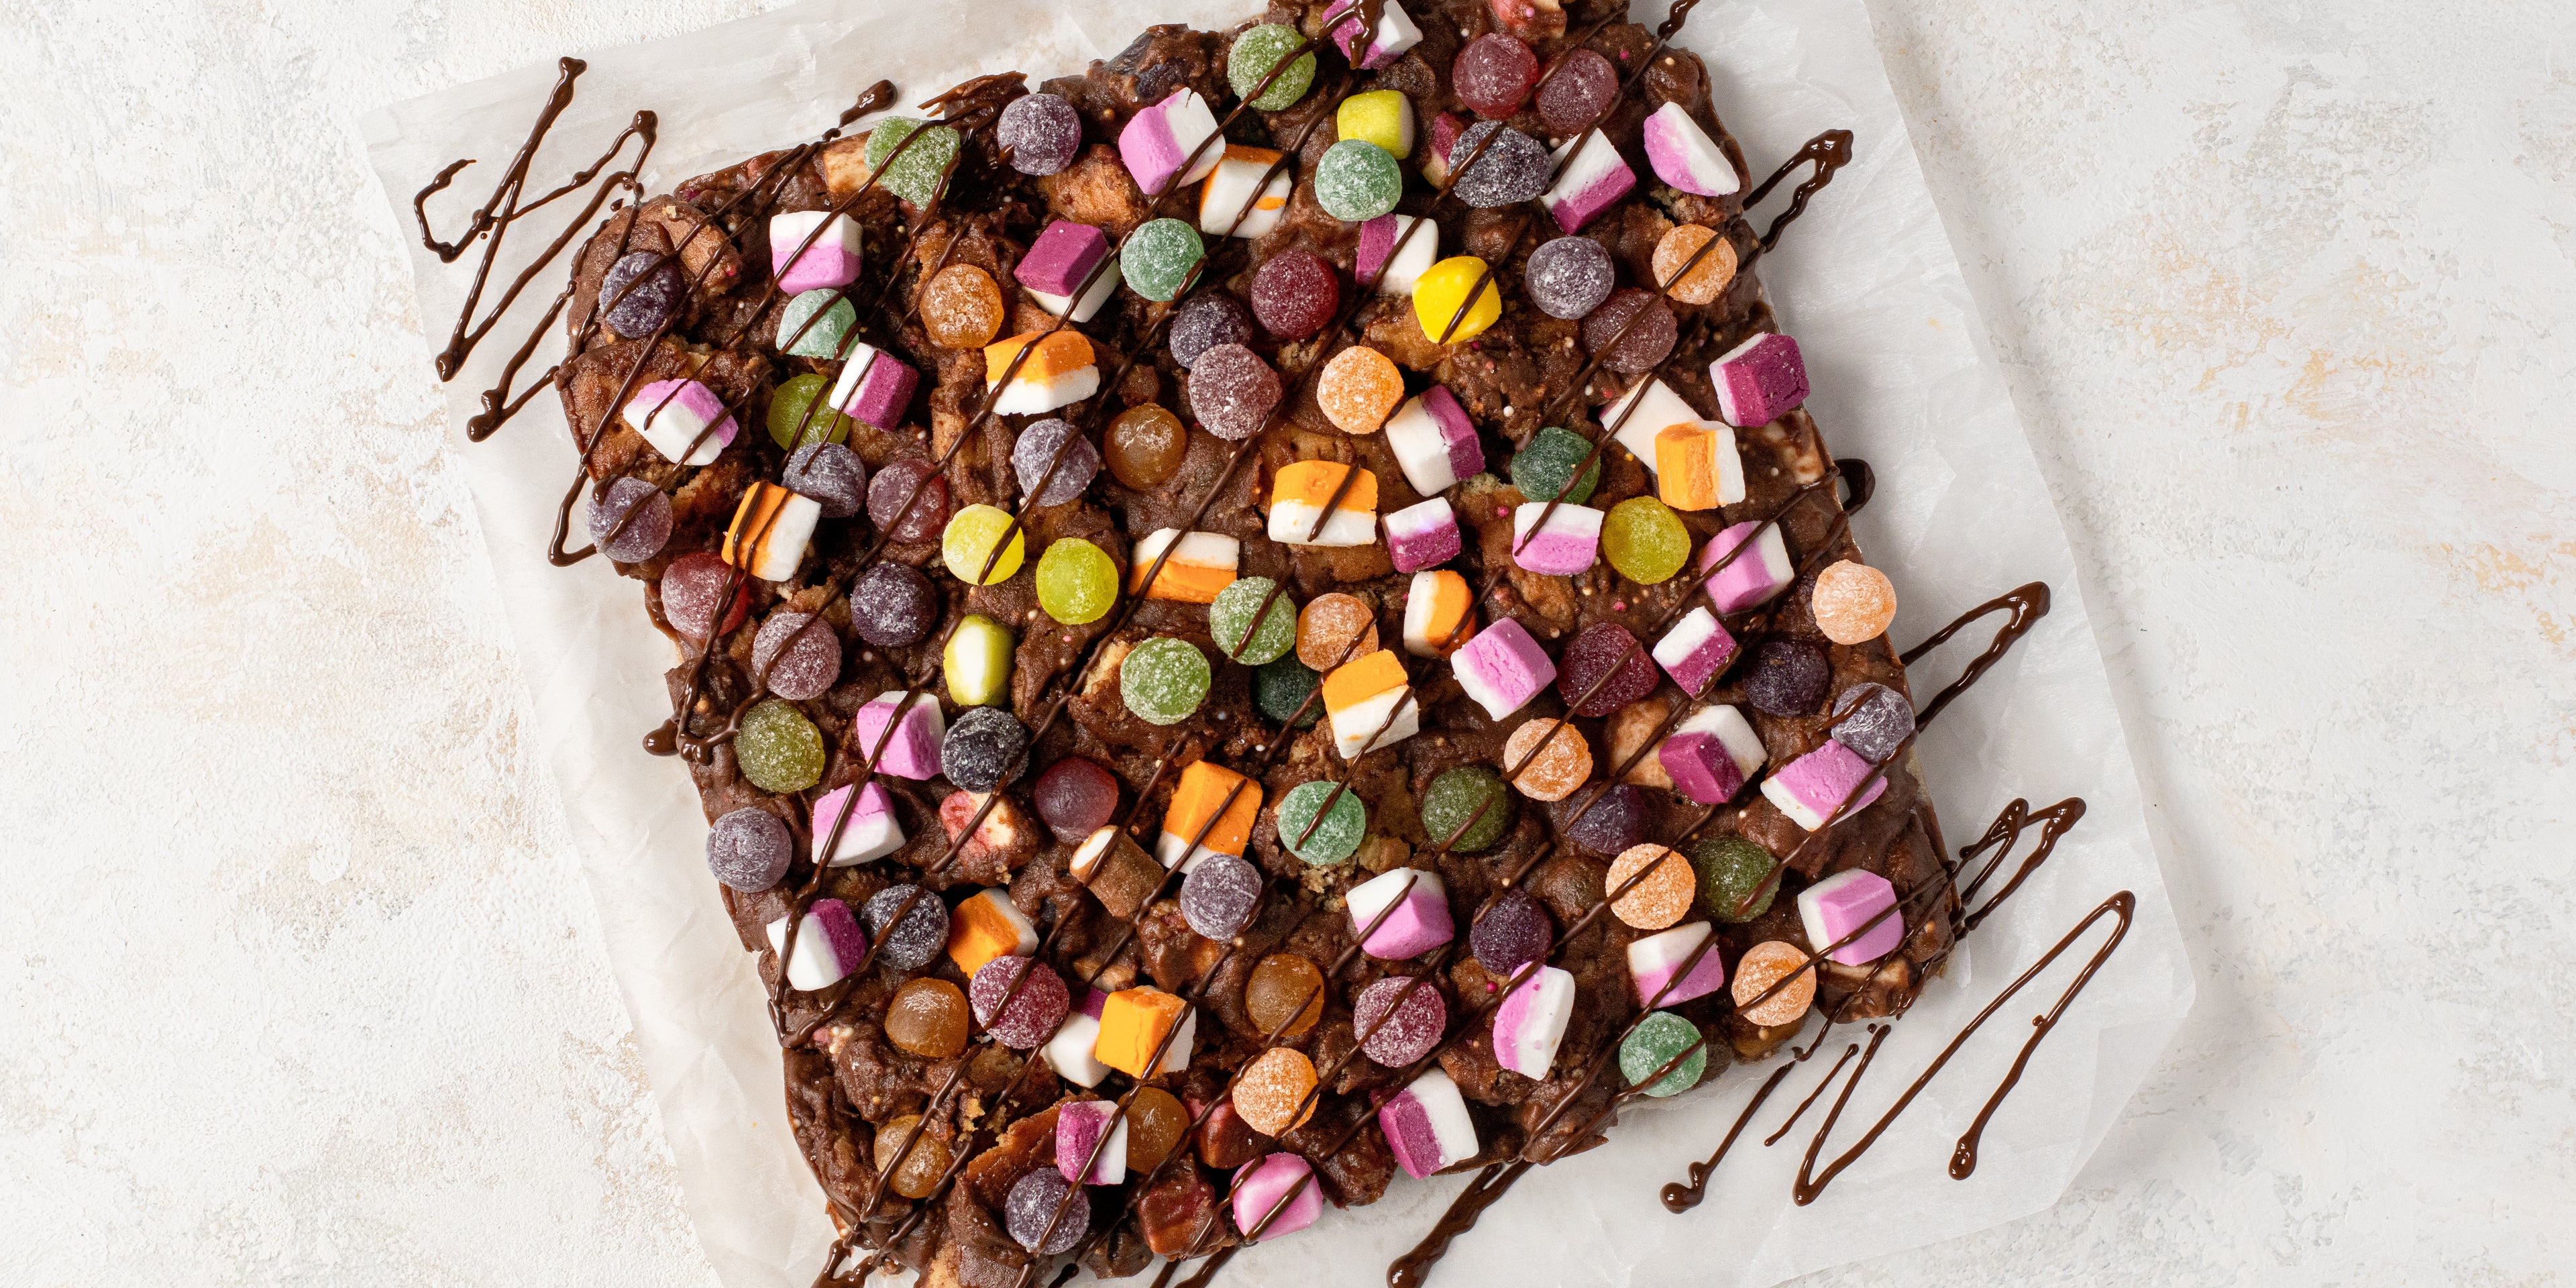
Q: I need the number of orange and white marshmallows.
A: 11